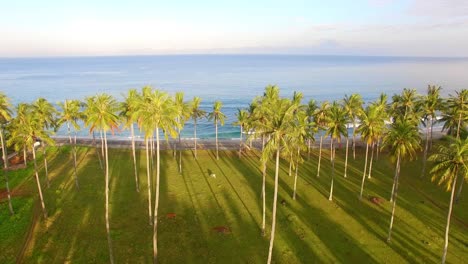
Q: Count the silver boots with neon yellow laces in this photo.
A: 0